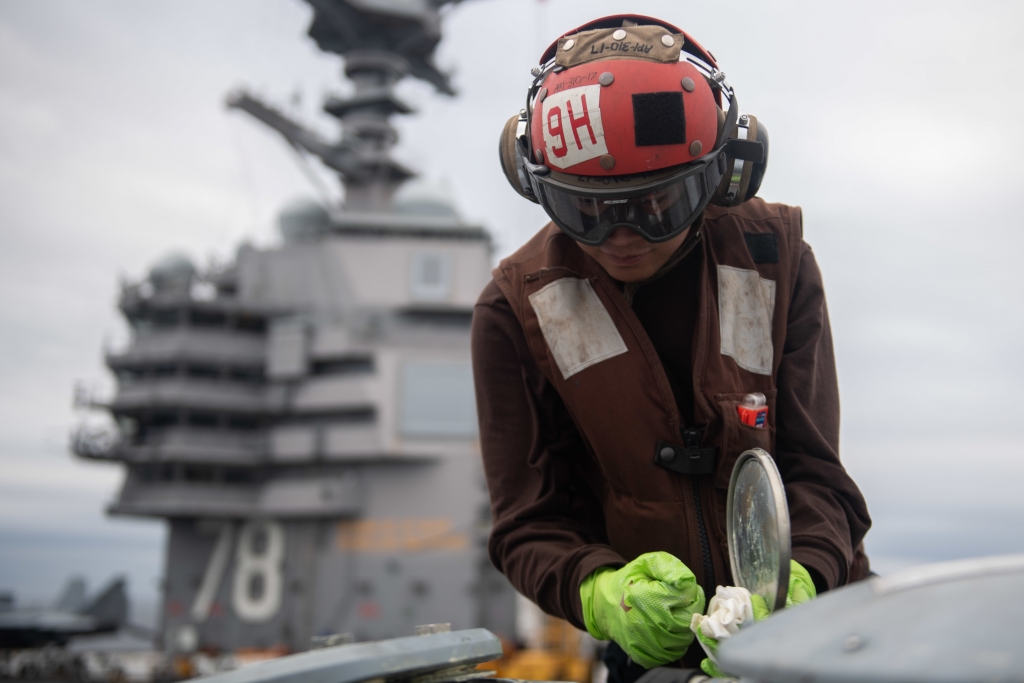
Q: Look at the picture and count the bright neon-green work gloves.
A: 2